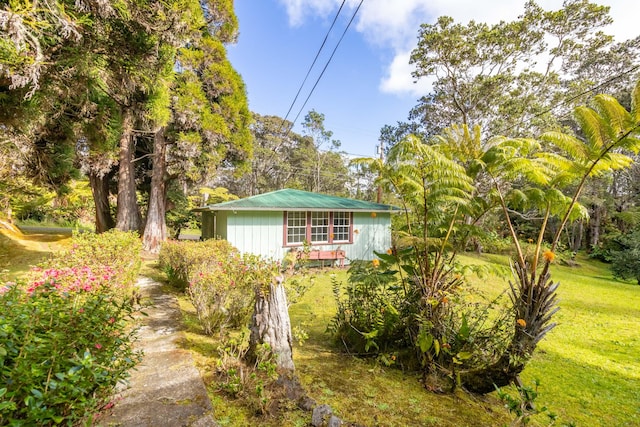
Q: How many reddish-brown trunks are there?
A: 3